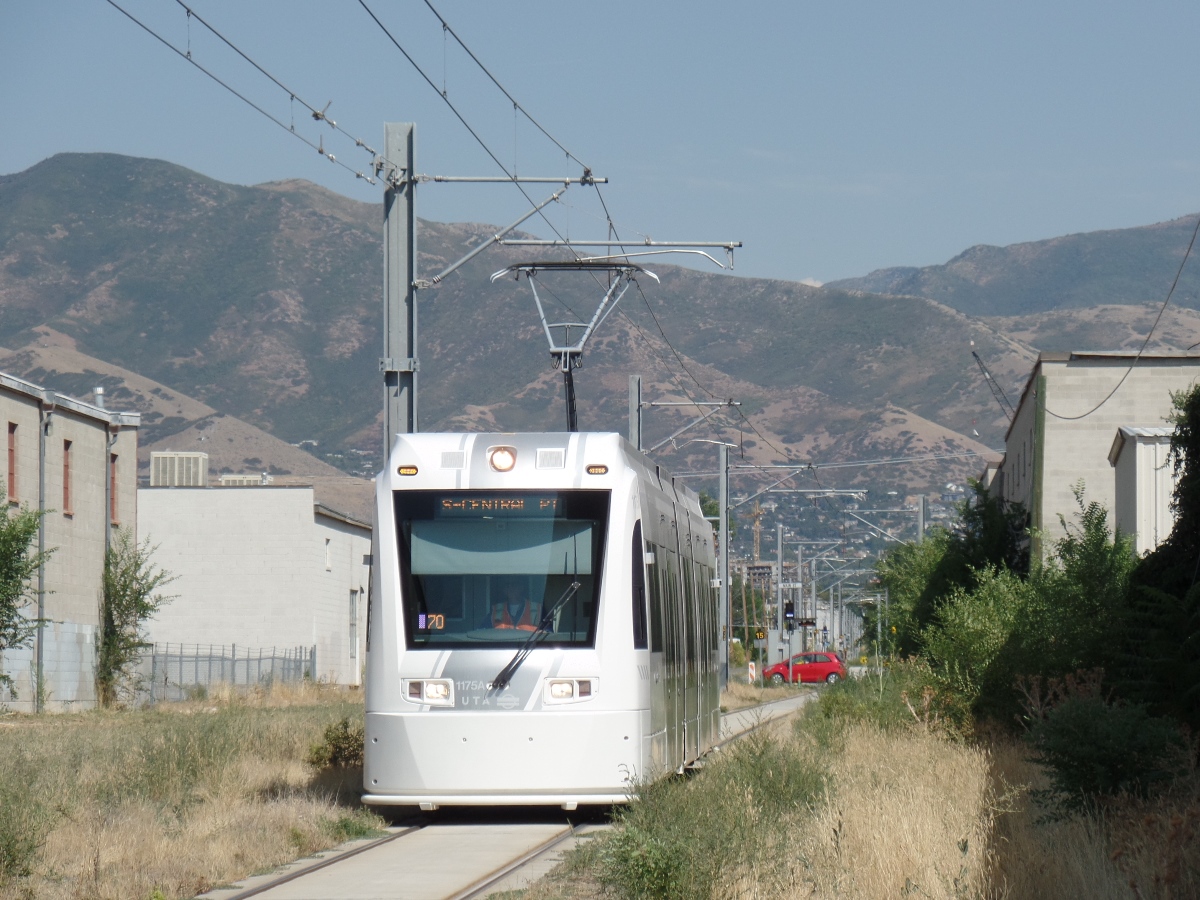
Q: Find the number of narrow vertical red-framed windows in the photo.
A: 3